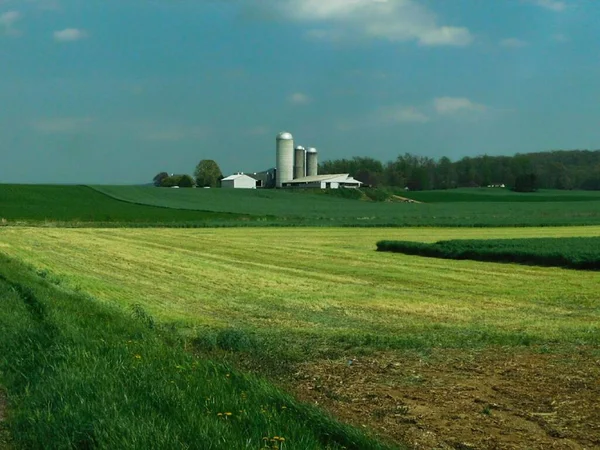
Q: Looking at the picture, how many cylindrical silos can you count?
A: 3